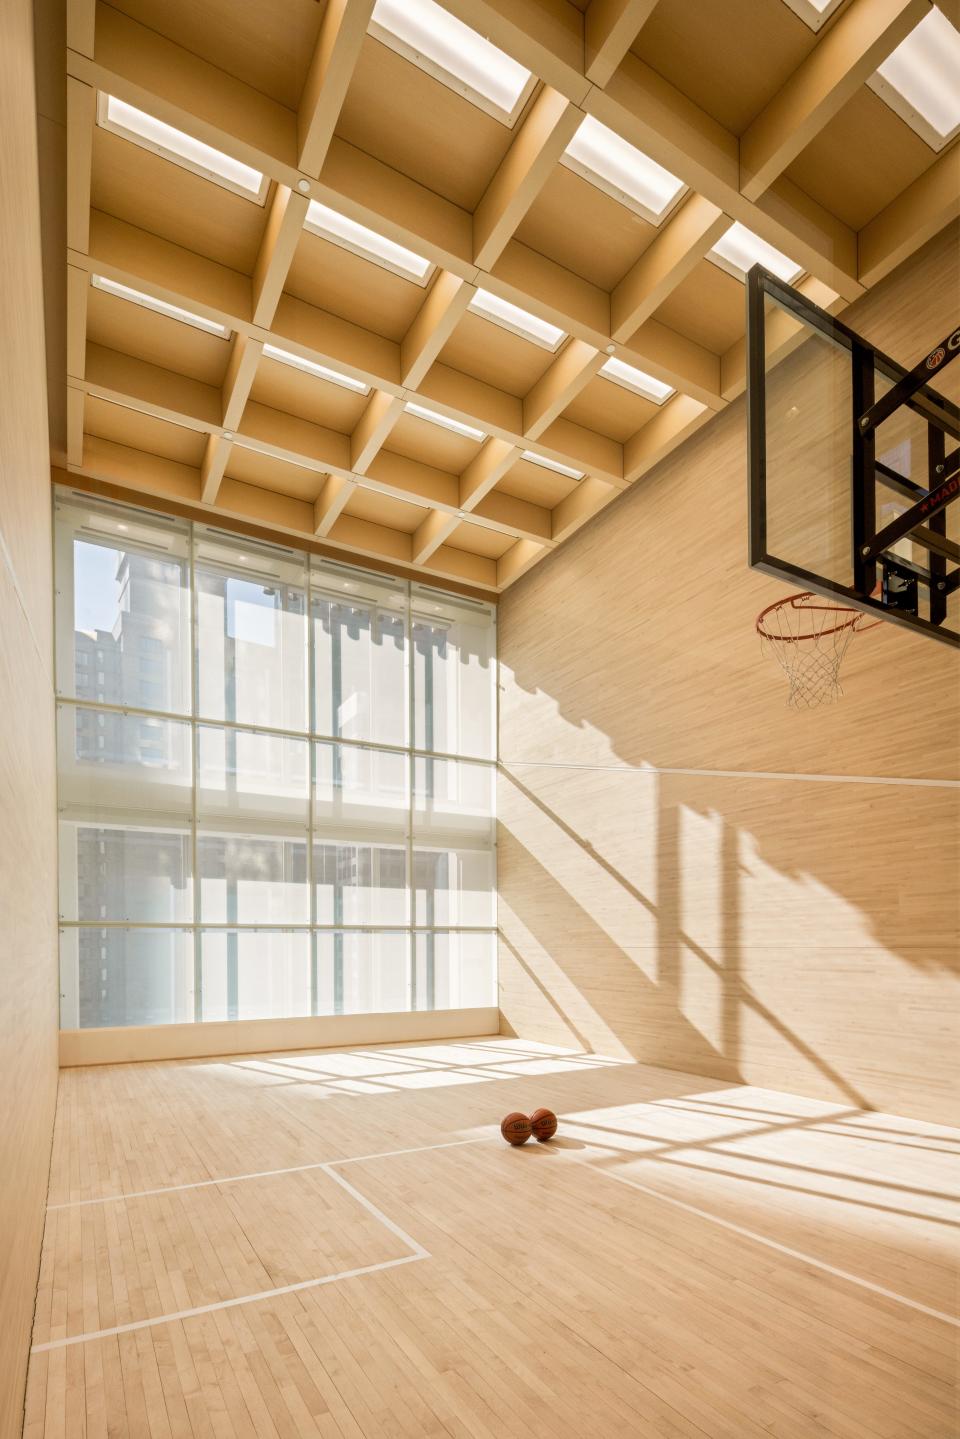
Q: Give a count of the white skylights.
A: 13